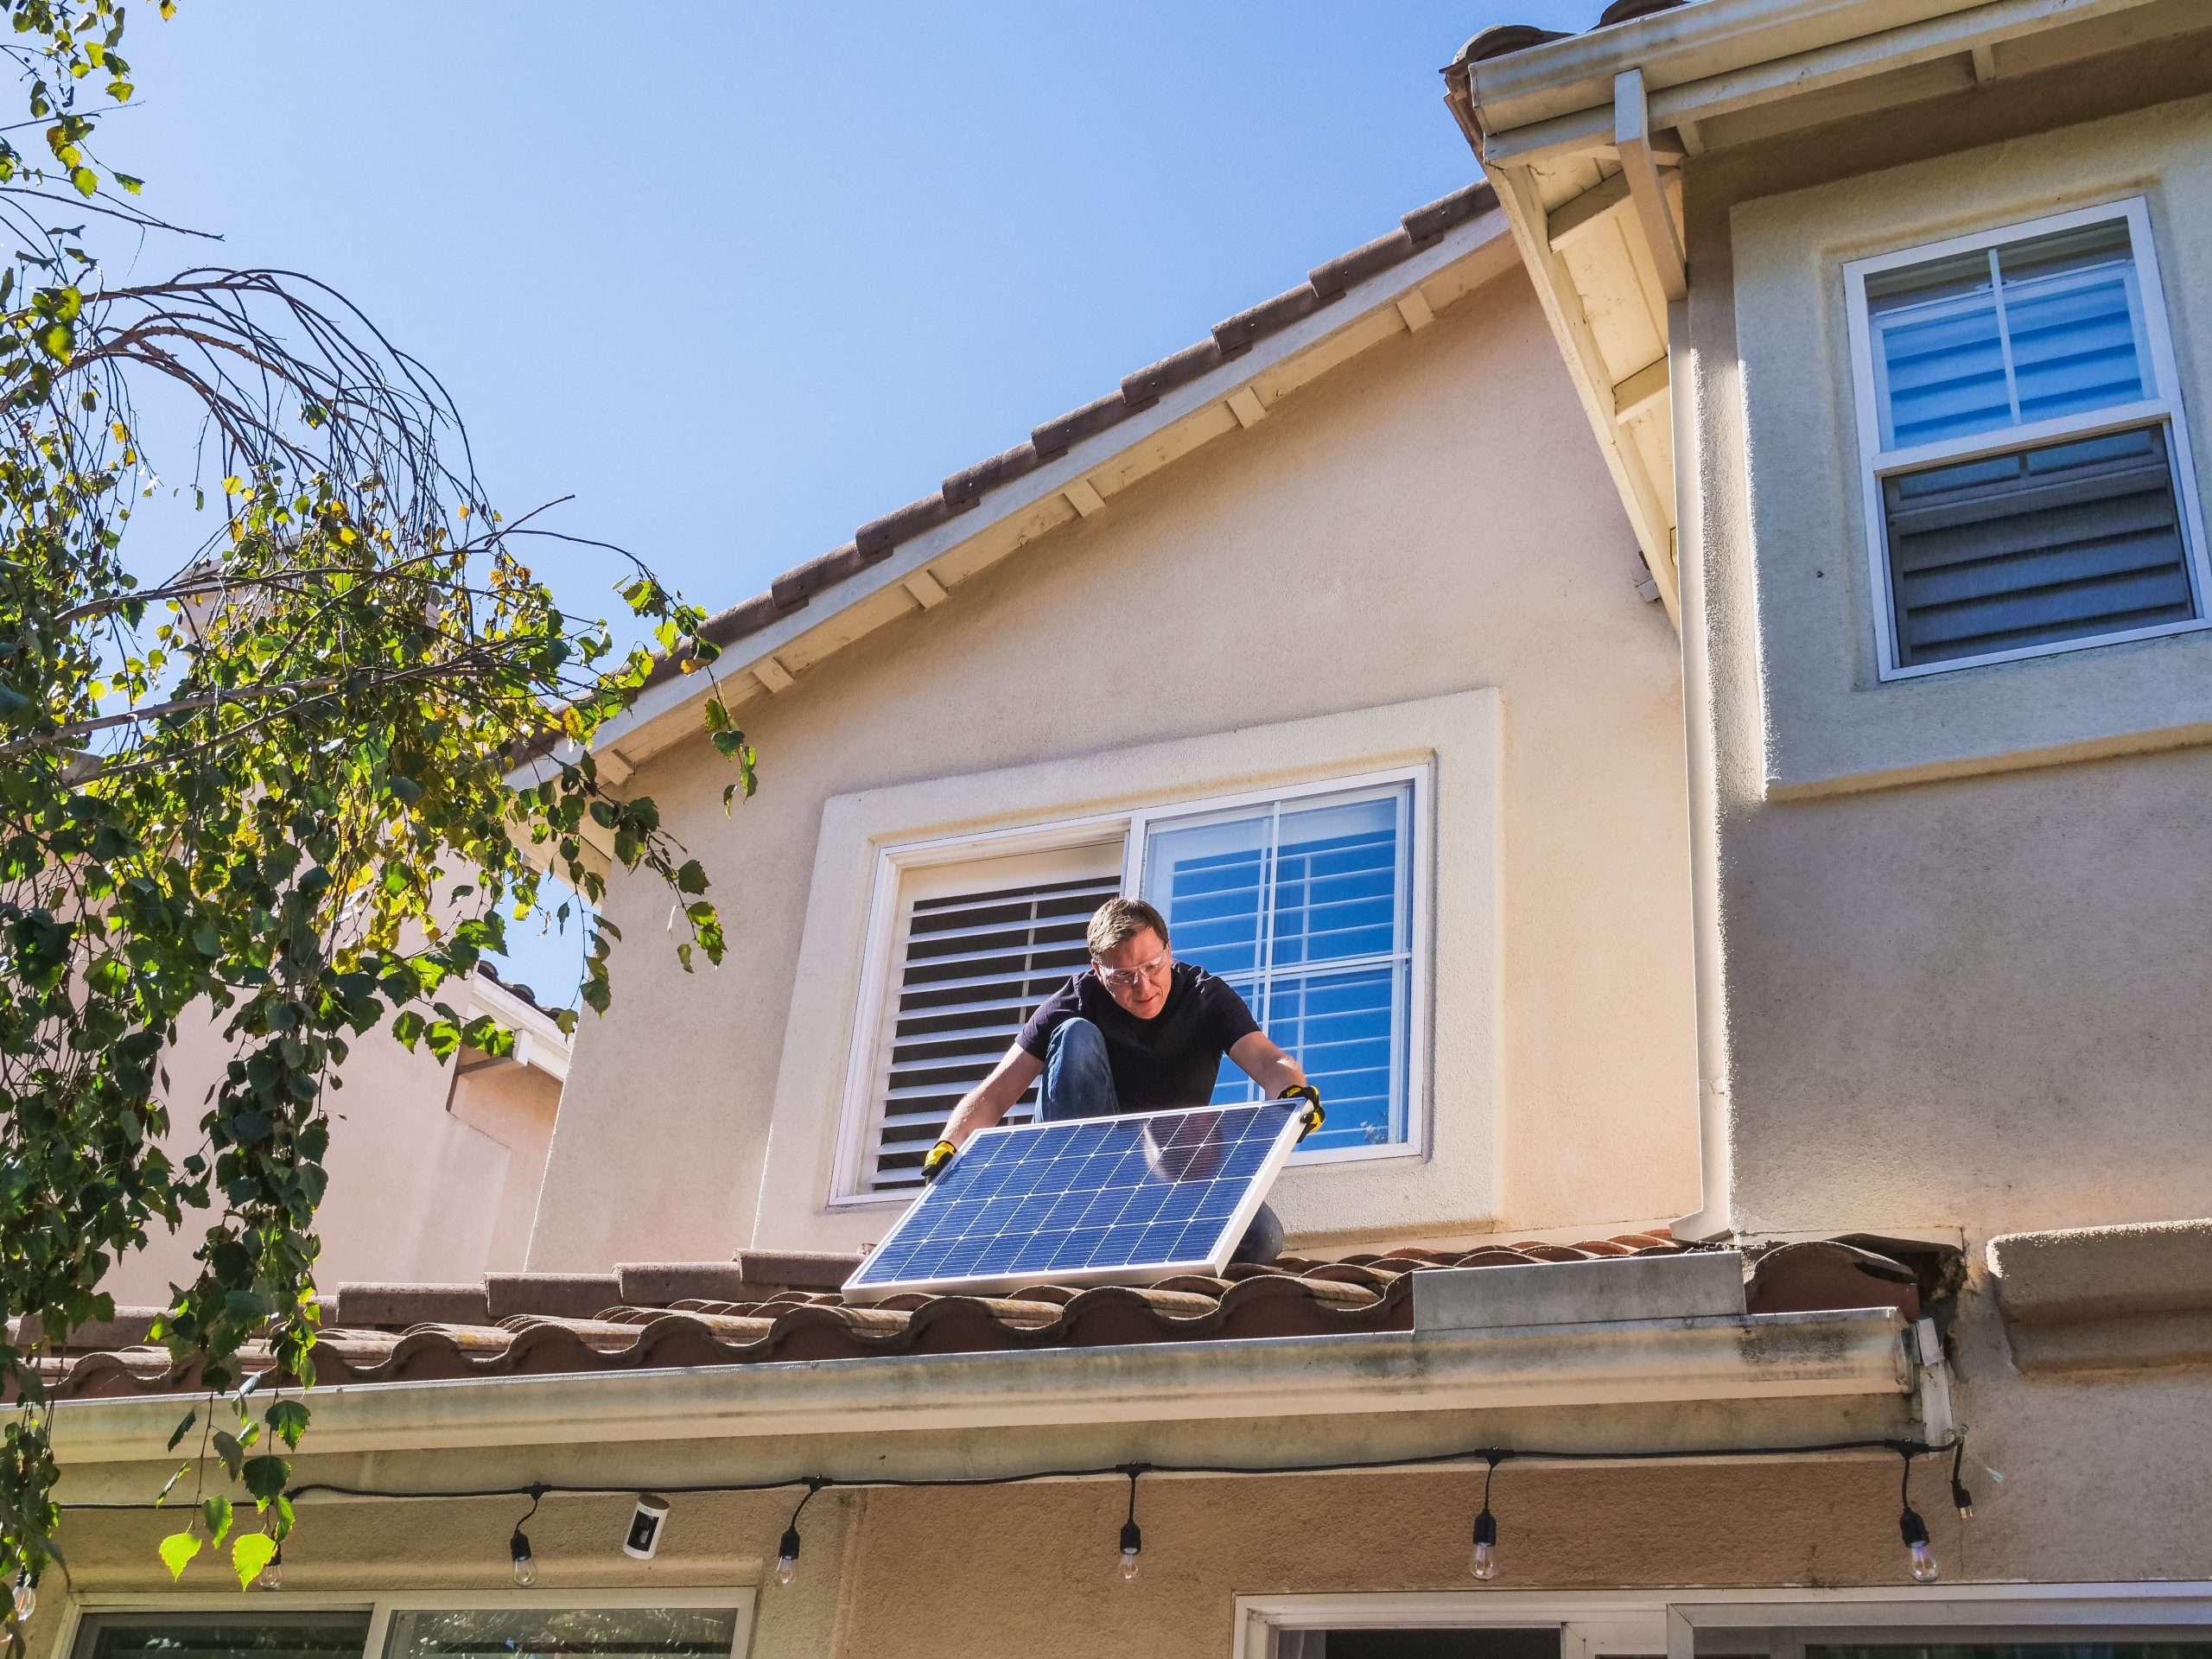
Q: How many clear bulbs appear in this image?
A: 7